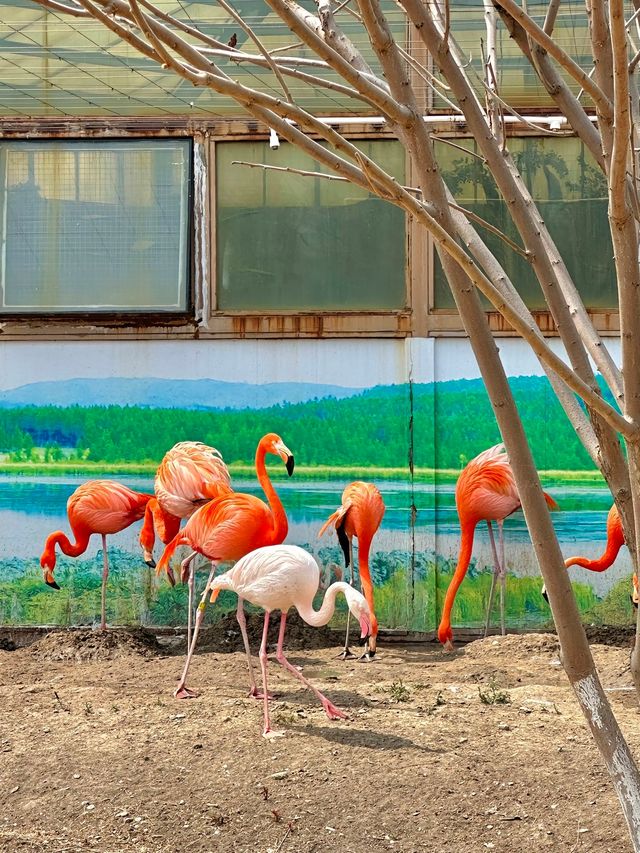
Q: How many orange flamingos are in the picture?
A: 6